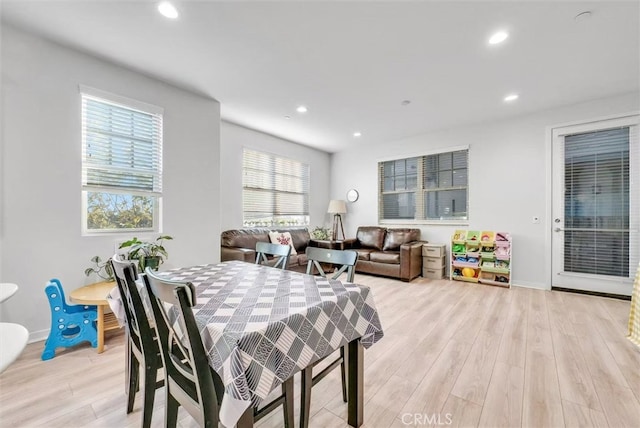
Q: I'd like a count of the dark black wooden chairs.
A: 4